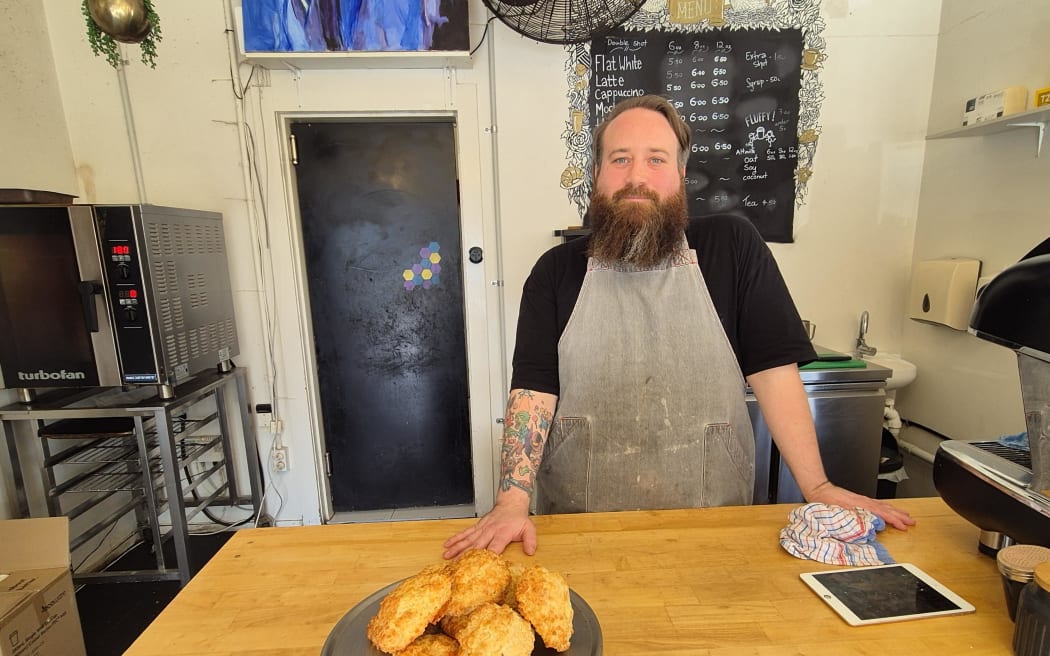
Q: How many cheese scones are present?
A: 6